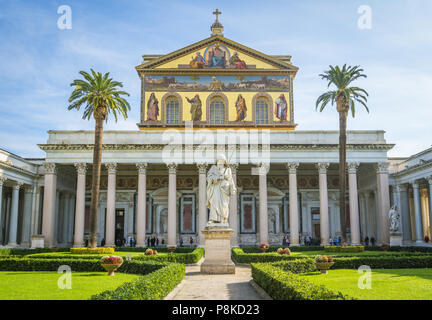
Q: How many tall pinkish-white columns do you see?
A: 12